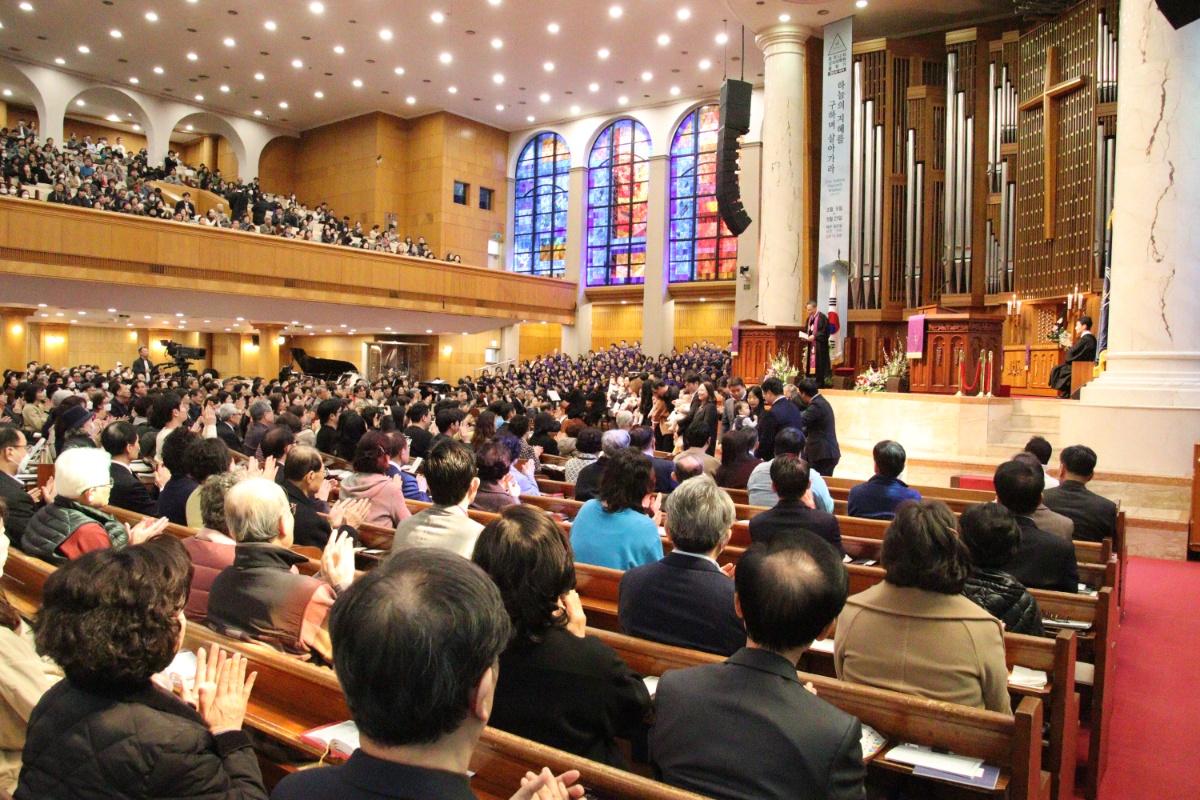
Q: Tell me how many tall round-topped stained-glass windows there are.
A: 3